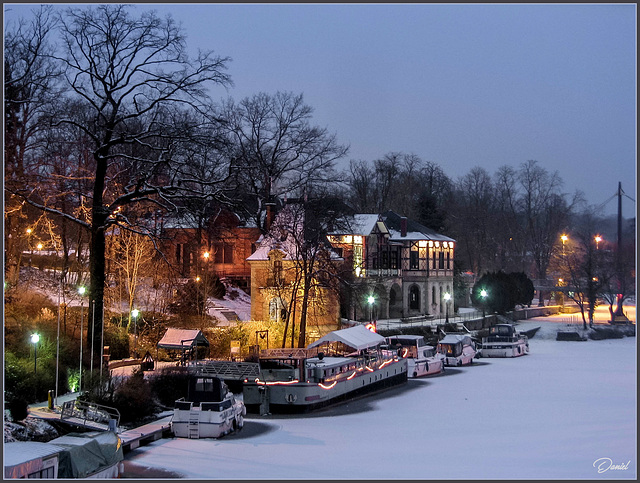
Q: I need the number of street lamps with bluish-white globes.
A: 6